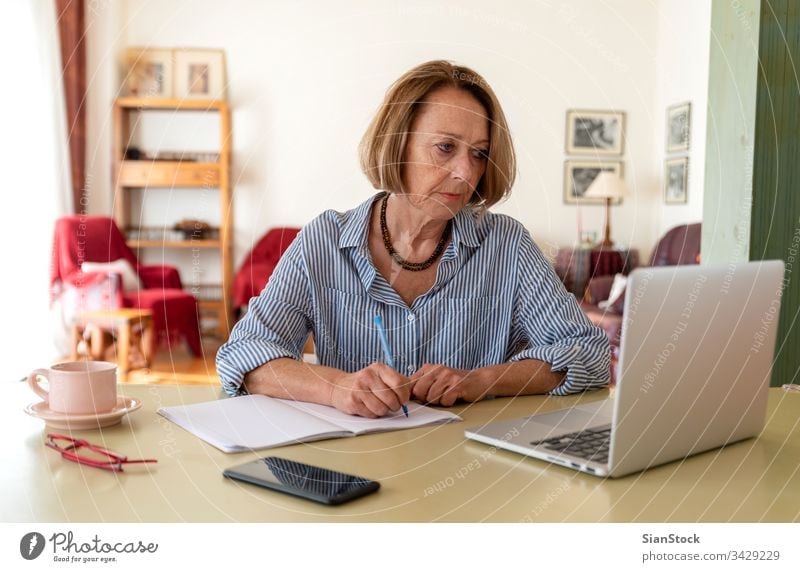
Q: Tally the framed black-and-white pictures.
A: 4